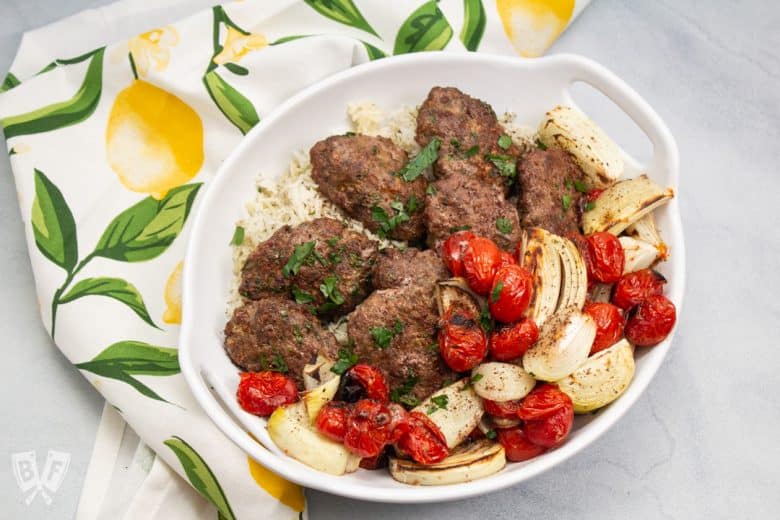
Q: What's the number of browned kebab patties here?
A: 8